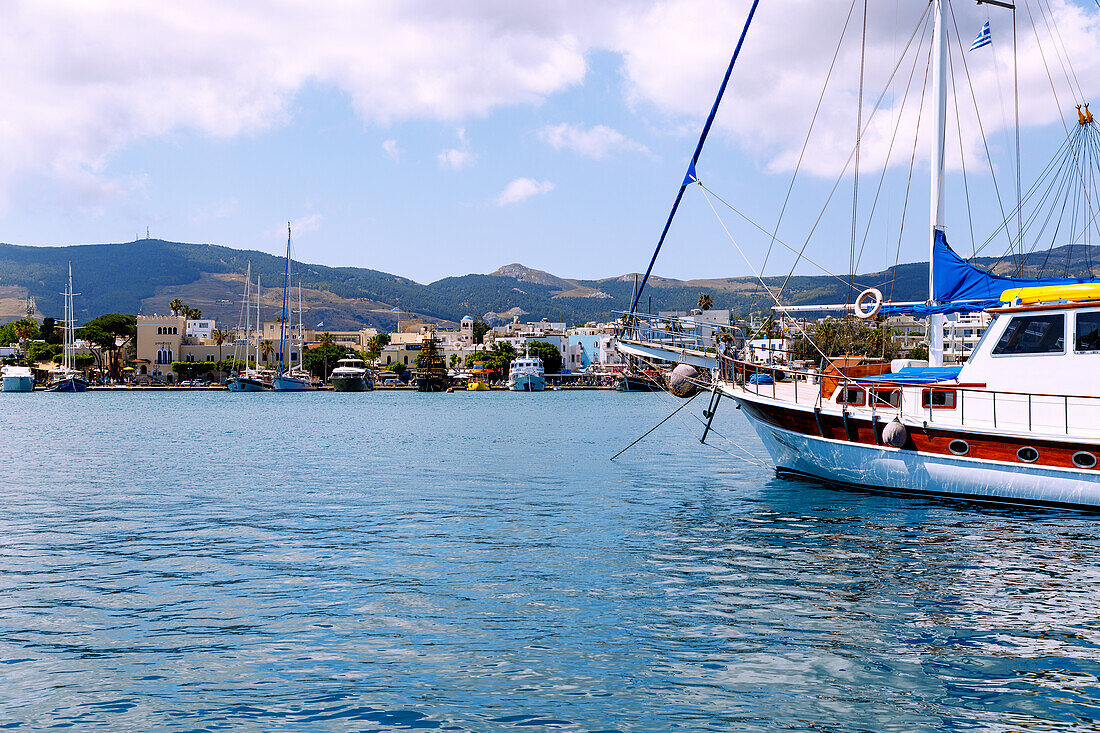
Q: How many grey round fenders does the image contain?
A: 2